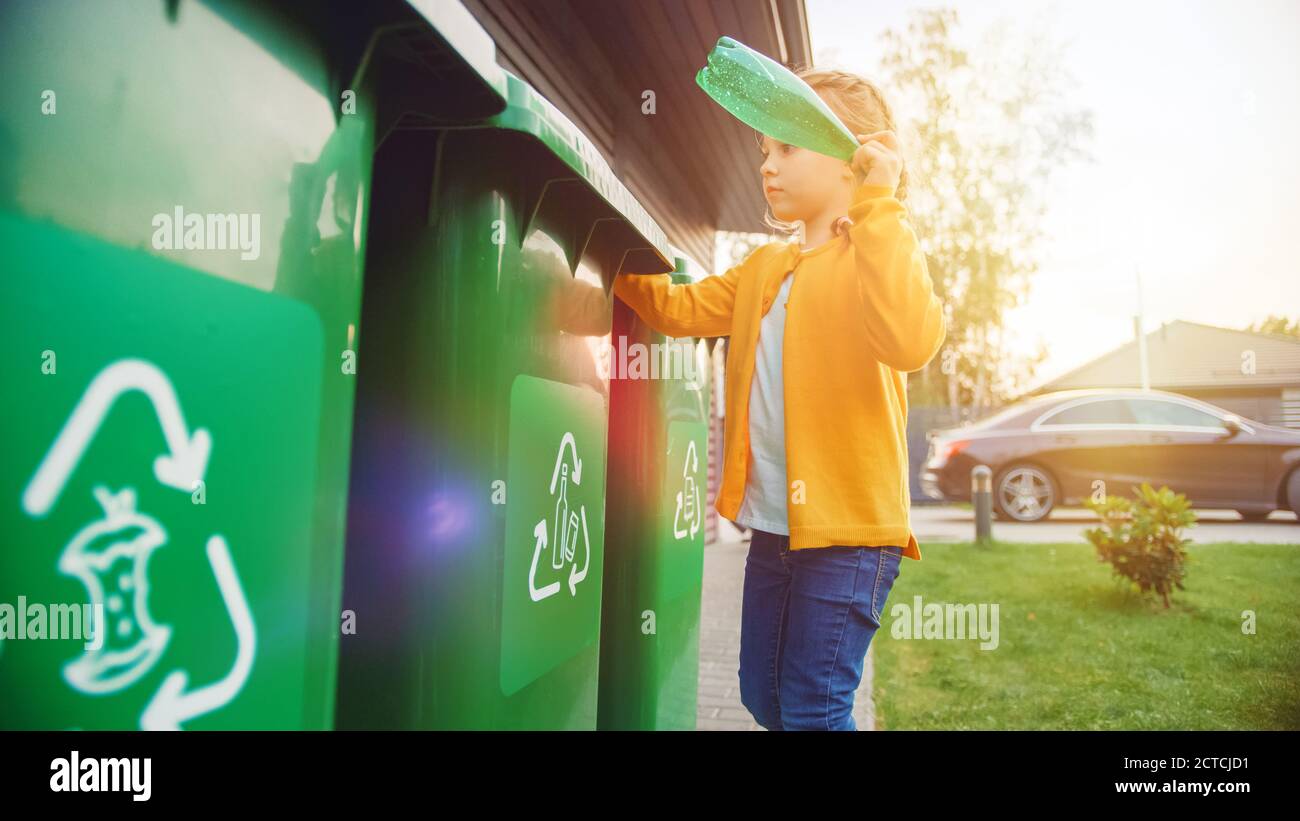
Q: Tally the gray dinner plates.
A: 0